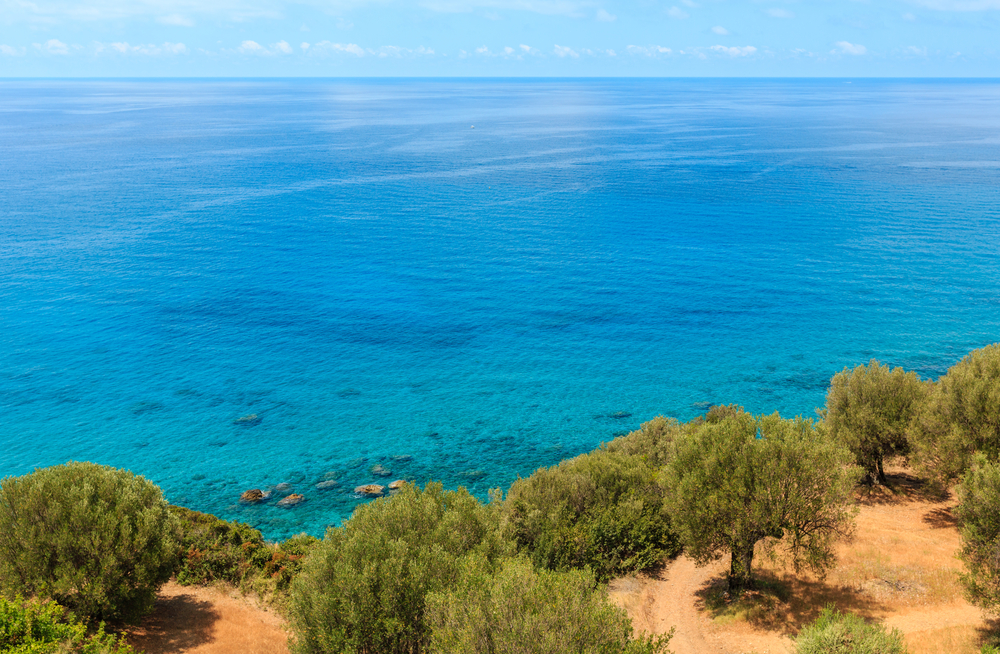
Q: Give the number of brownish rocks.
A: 4